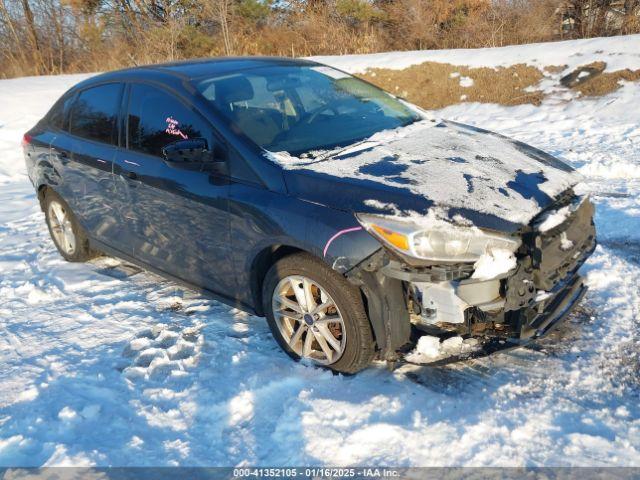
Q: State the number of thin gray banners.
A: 1